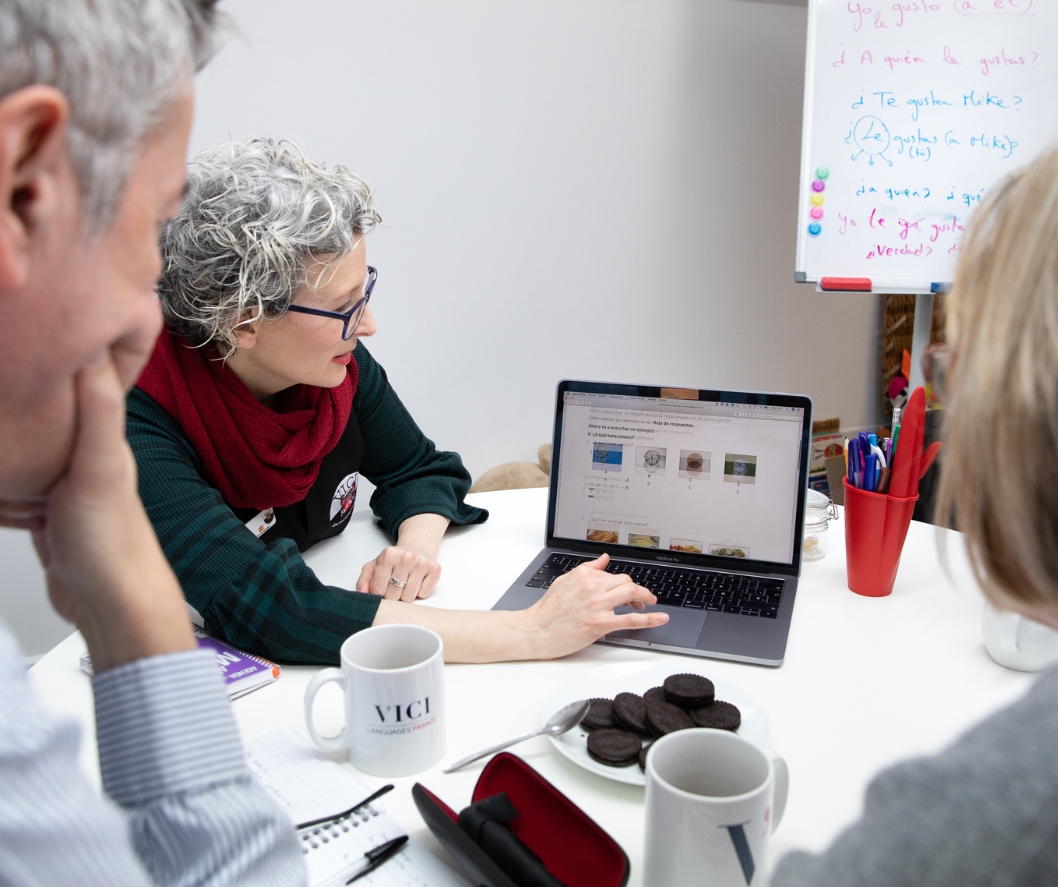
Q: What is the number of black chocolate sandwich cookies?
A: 8